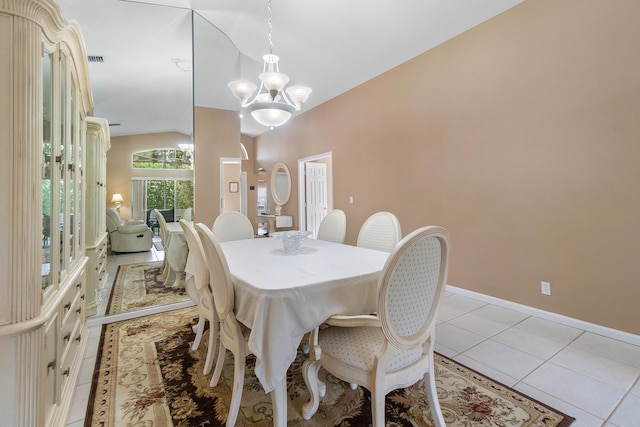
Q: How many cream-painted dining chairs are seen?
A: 6